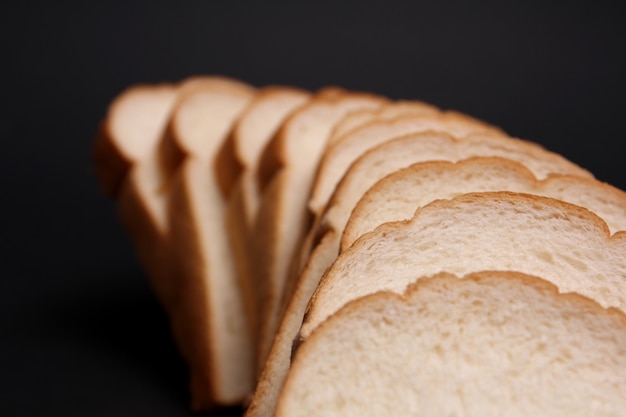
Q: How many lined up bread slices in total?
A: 10